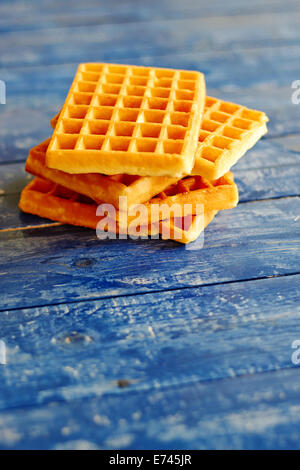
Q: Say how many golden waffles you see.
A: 5